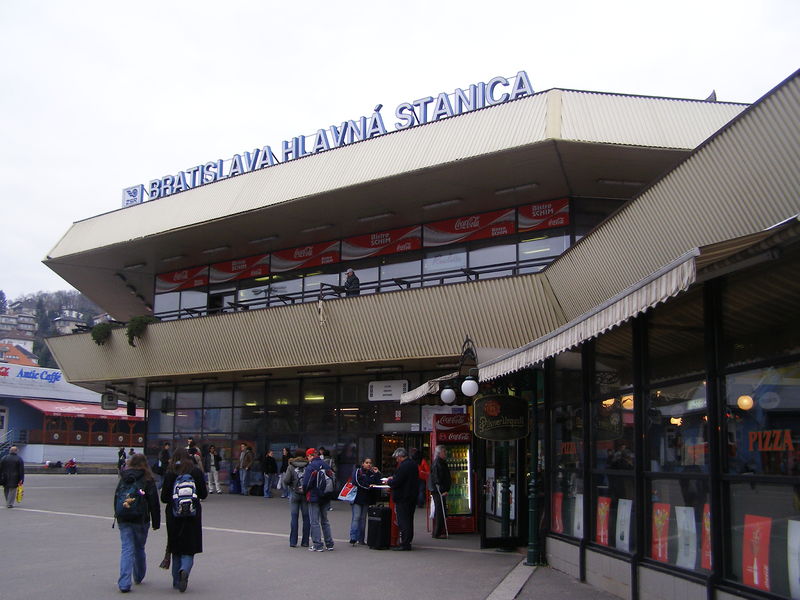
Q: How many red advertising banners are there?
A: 6